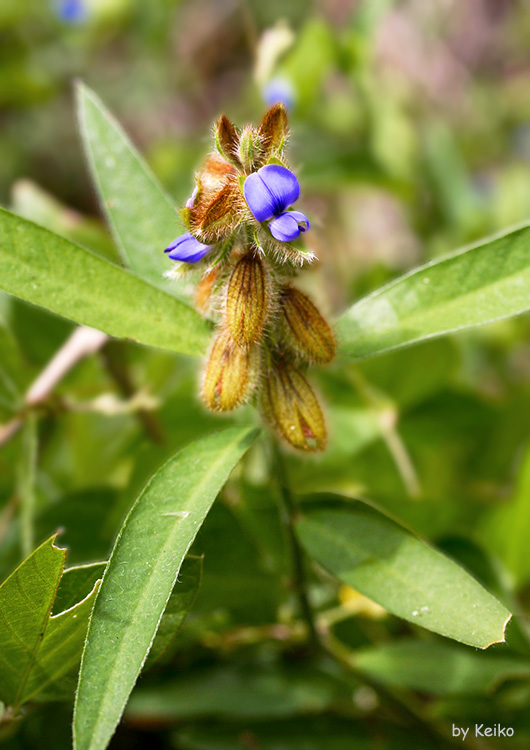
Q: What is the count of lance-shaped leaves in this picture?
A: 5